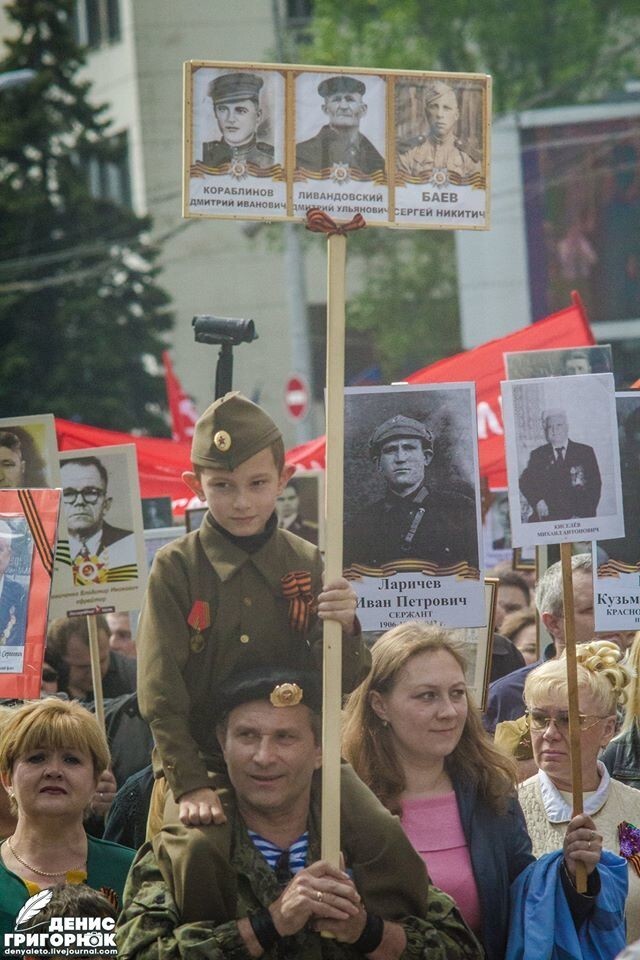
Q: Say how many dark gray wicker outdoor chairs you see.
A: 0